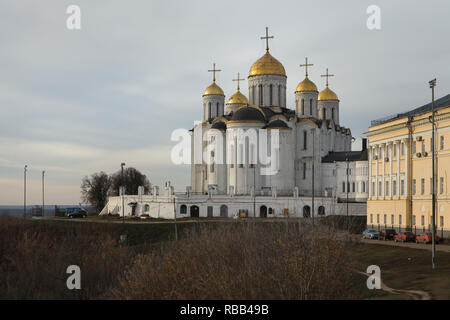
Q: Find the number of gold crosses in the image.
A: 5